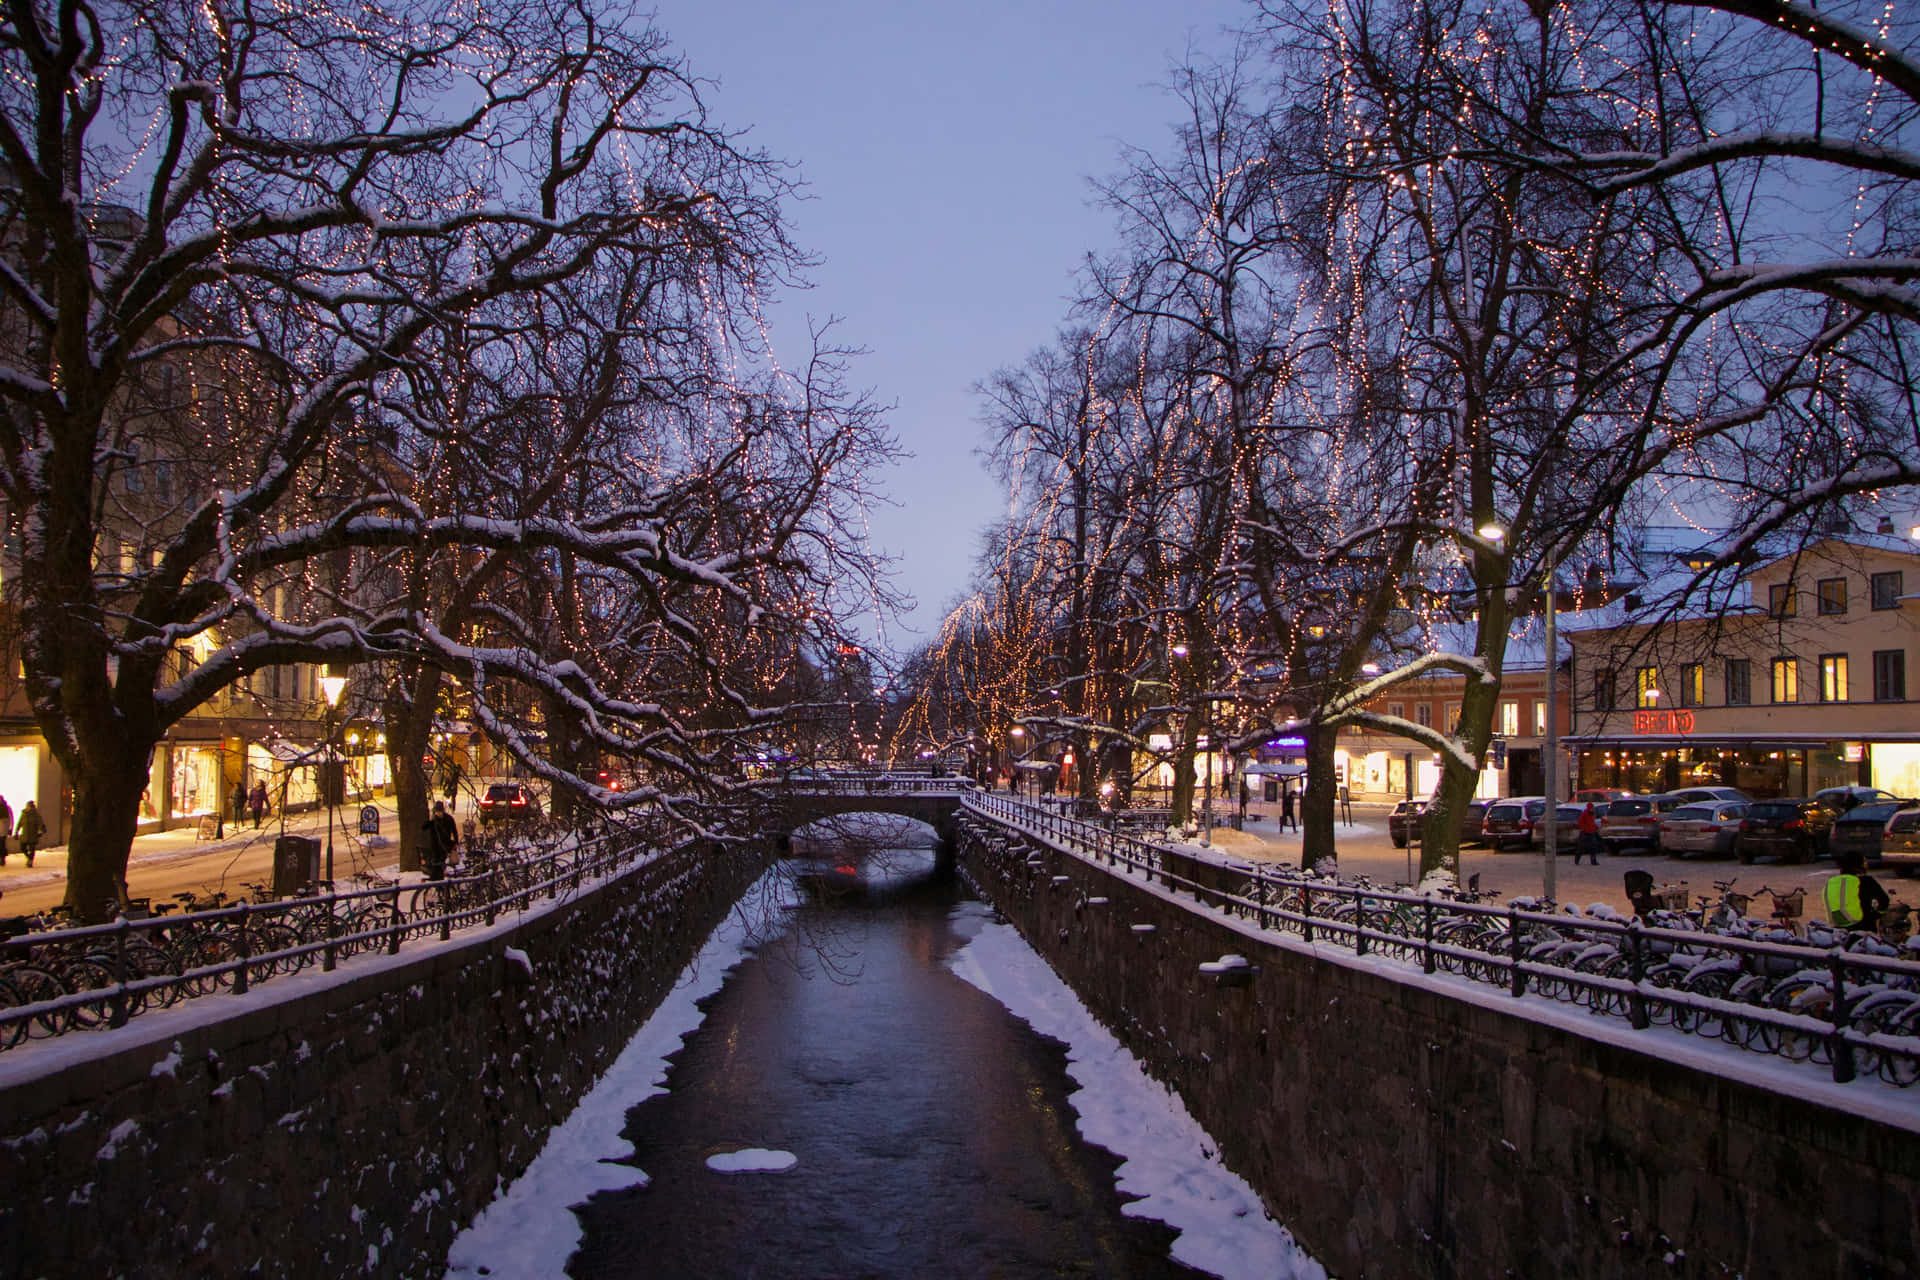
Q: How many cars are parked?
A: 12